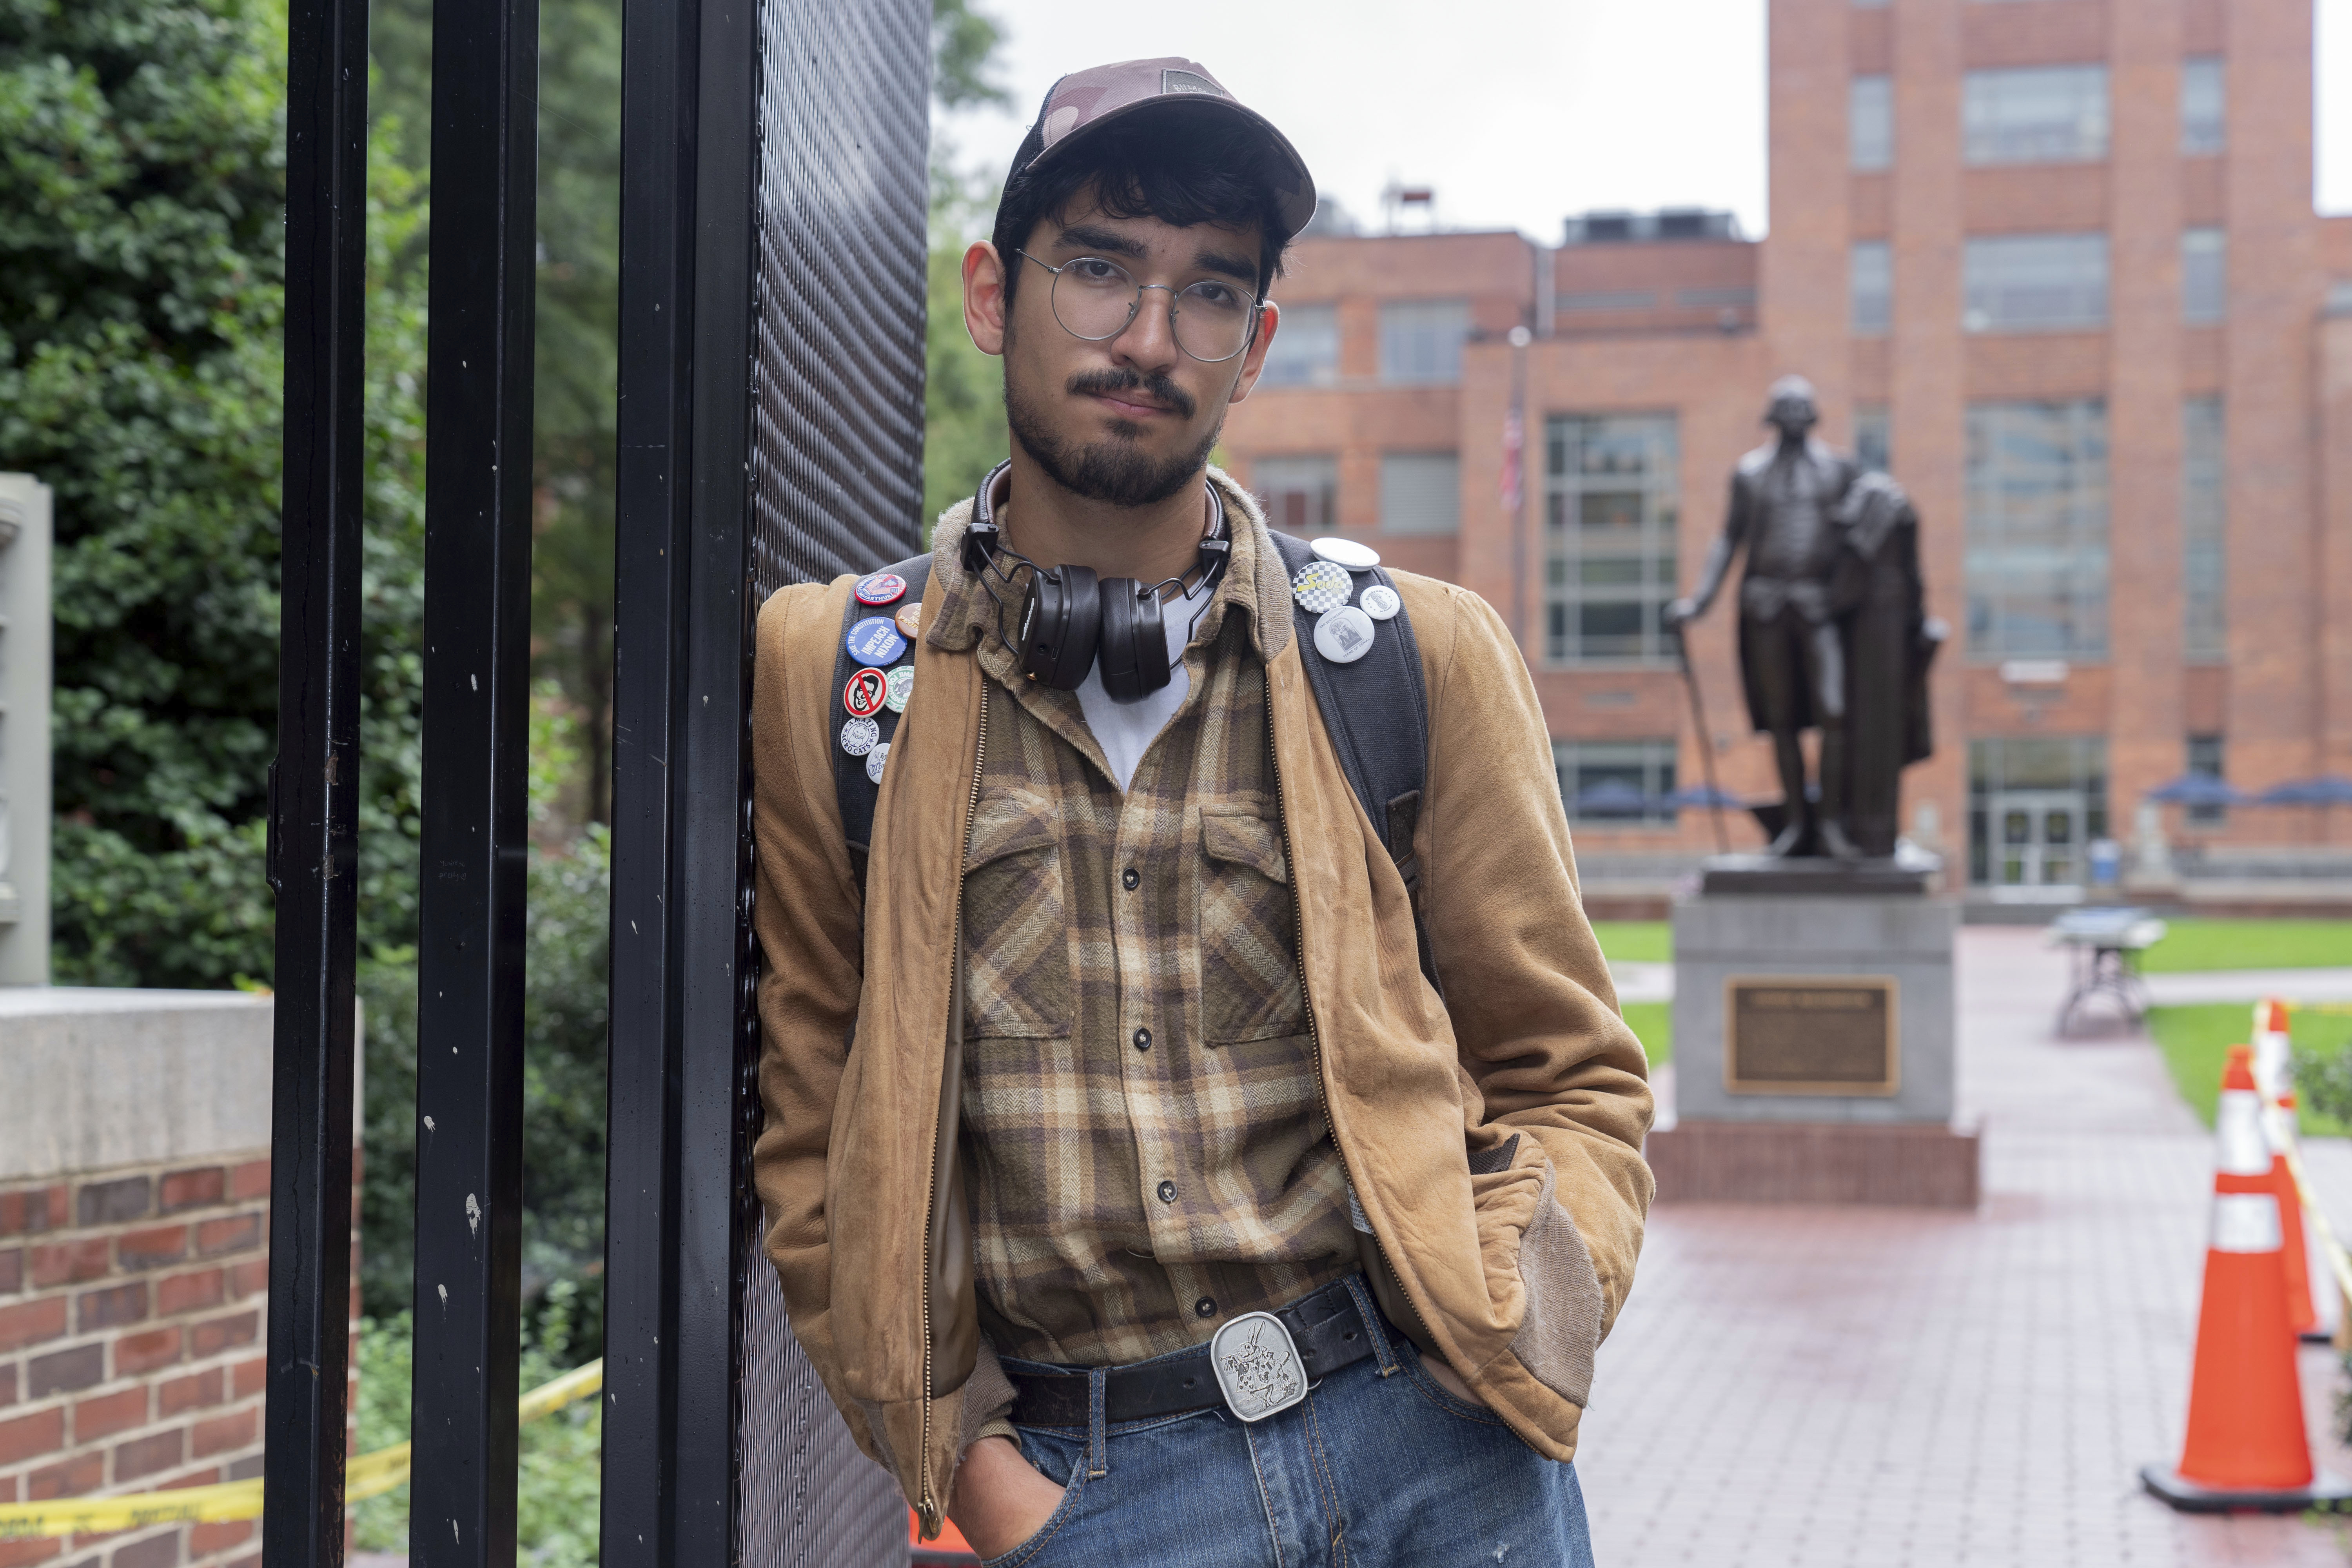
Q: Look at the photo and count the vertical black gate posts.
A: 3